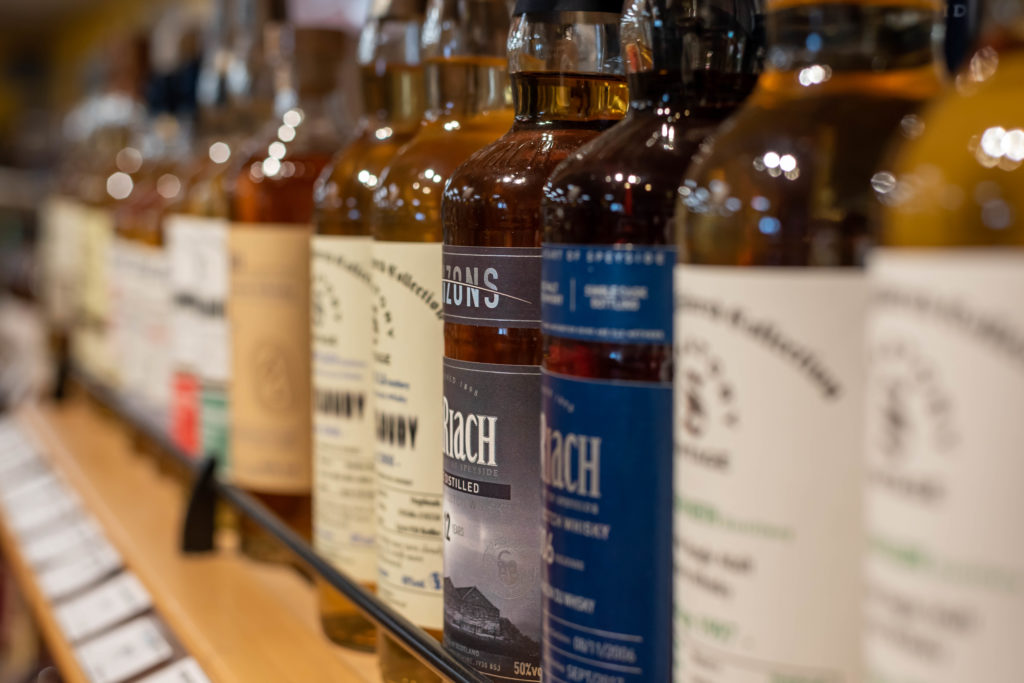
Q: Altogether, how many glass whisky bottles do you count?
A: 11